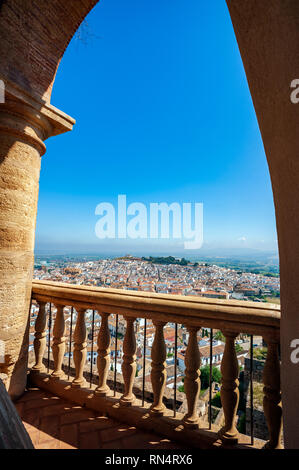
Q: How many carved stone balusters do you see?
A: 9